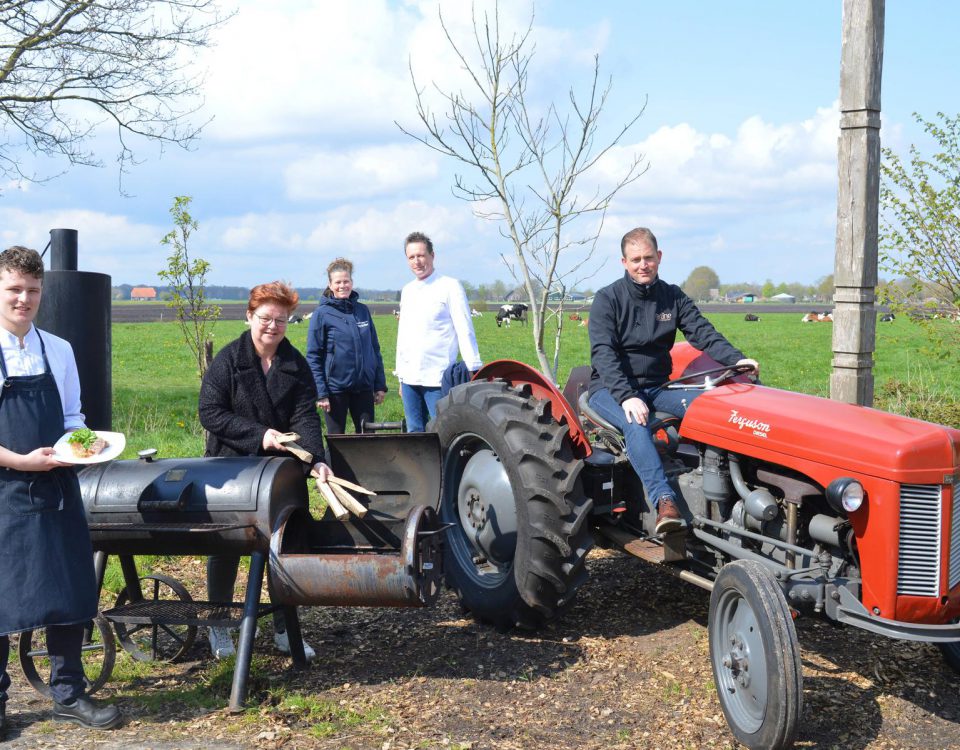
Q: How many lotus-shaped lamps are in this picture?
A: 0